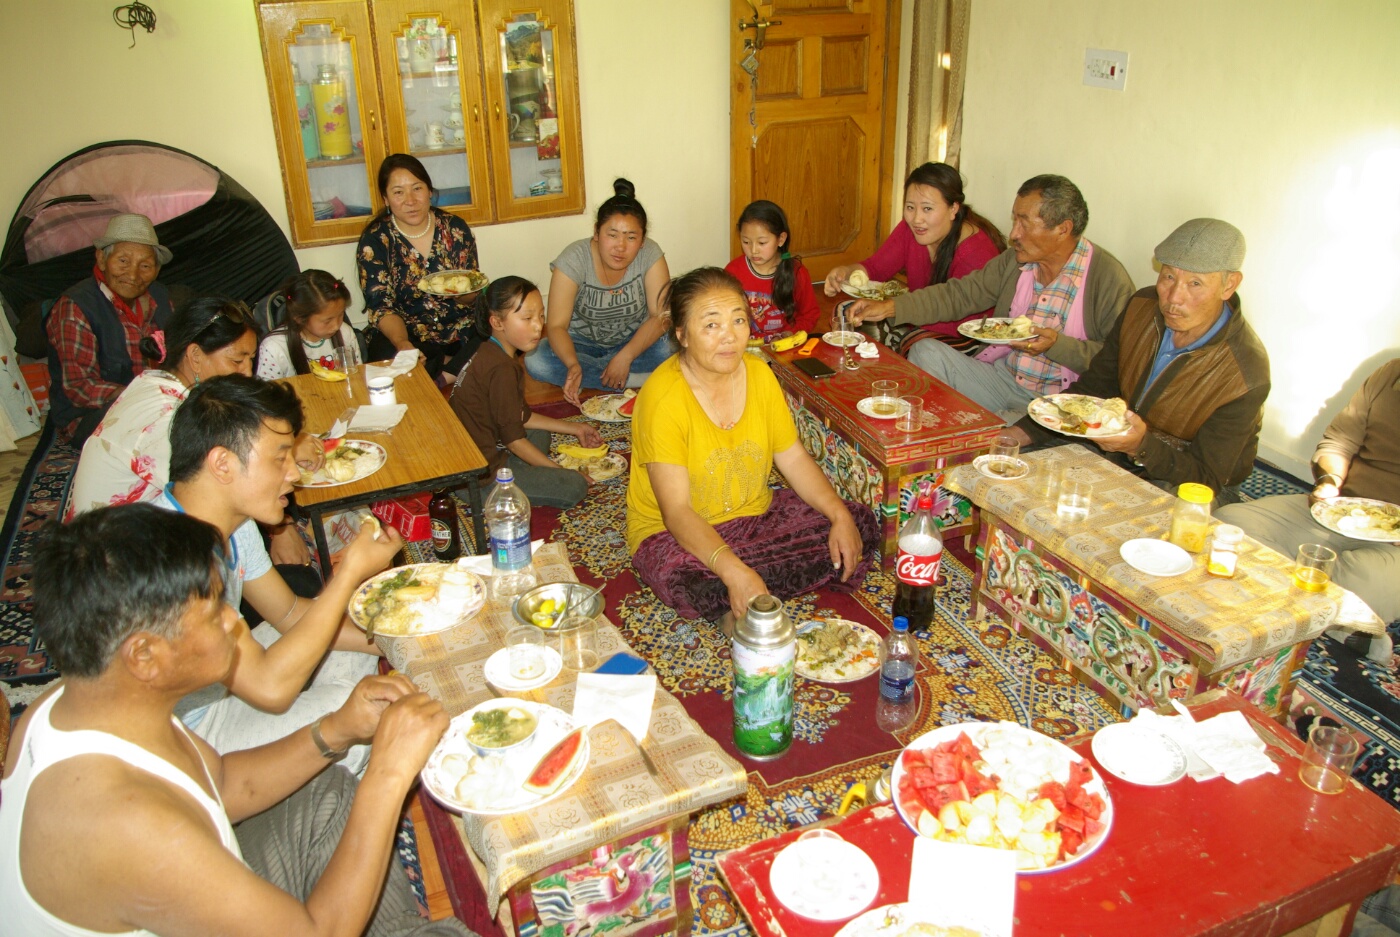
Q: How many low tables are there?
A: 5